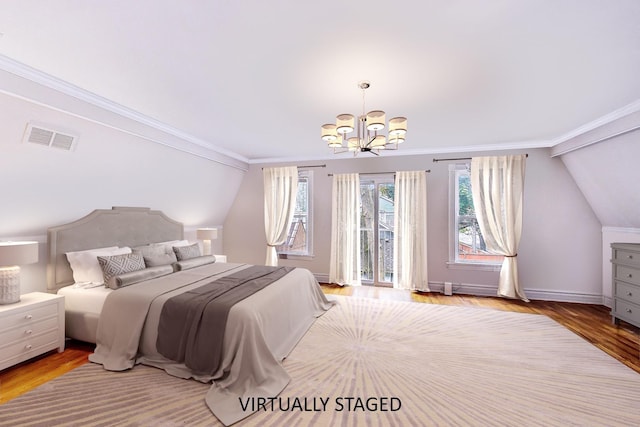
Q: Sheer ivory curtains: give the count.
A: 4